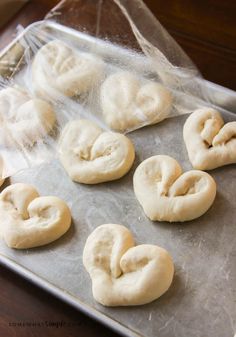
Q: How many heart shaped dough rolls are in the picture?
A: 8